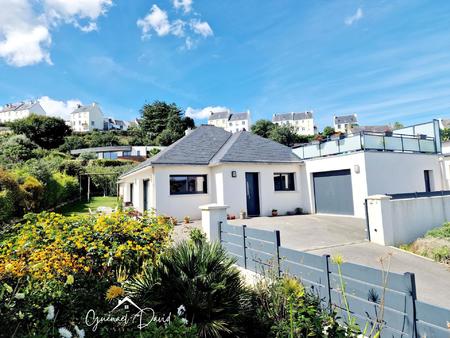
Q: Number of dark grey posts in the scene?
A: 5